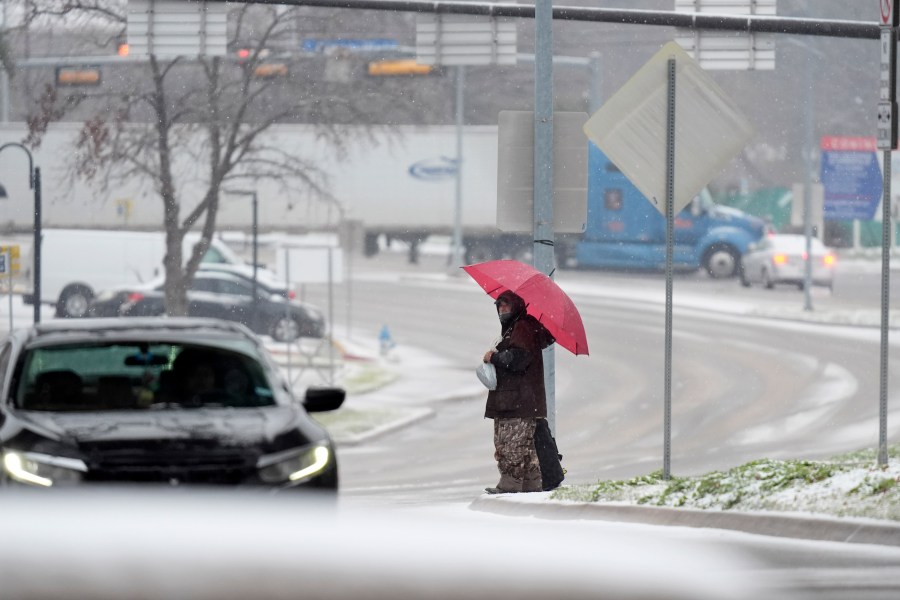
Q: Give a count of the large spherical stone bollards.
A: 0